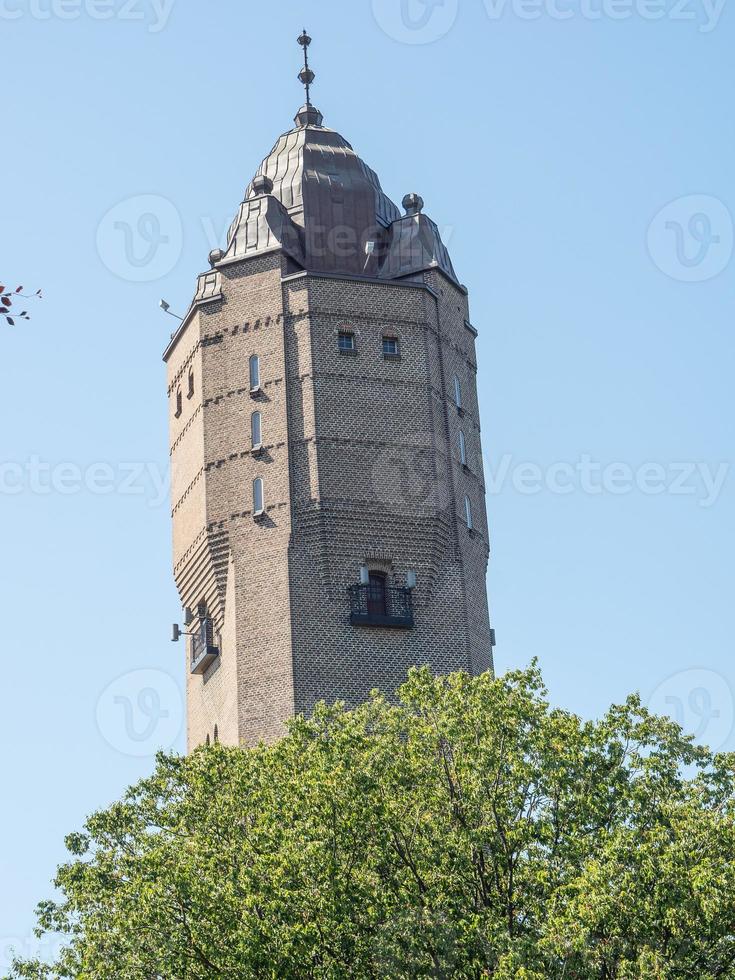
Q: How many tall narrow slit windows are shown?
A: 6